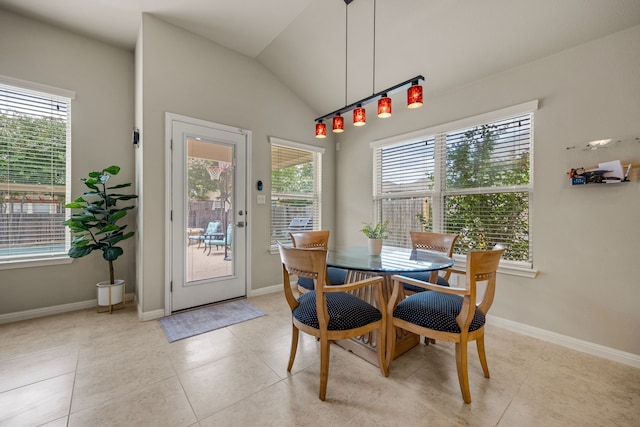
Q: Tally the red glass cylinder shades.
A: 5